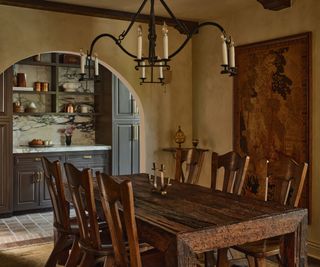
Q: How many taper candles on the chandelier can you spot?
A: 8